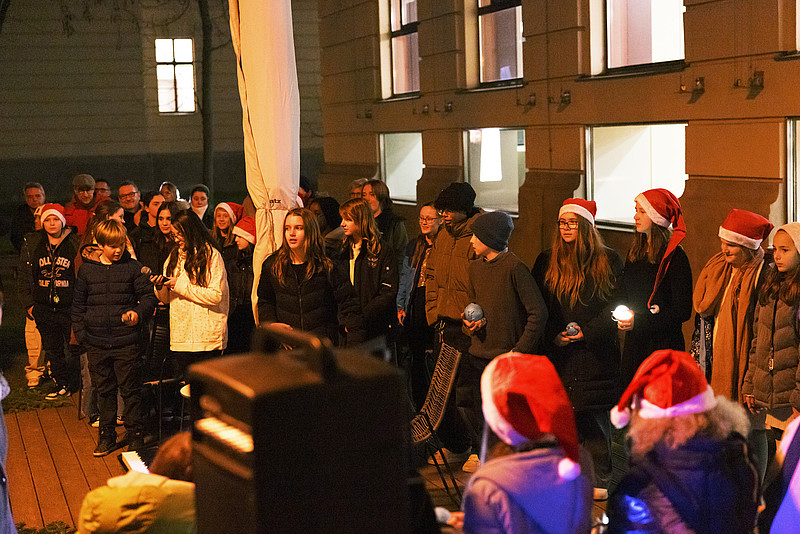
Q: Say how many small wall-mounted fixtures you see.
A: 7